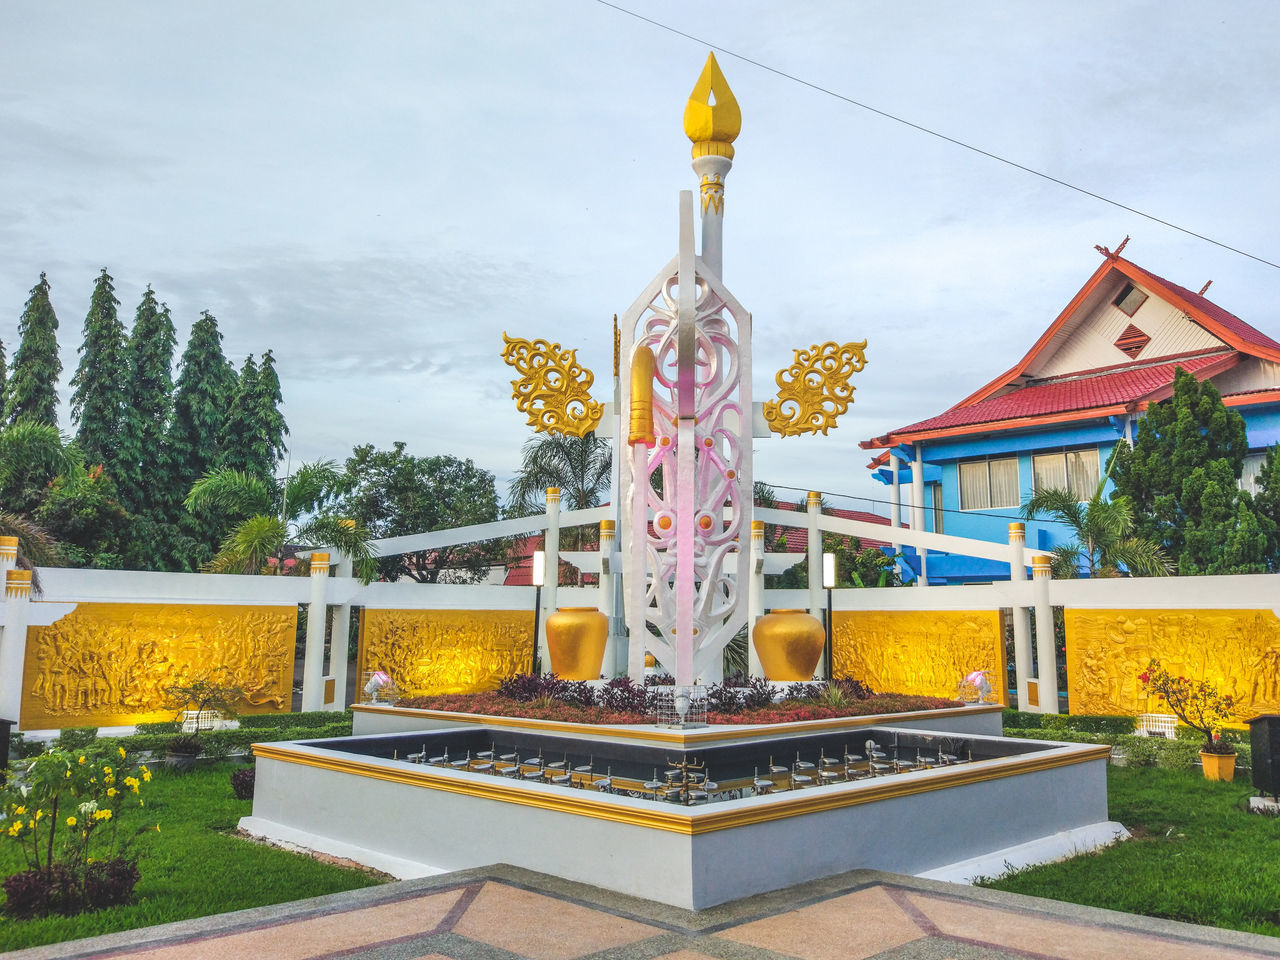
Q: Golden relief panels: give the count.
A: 4